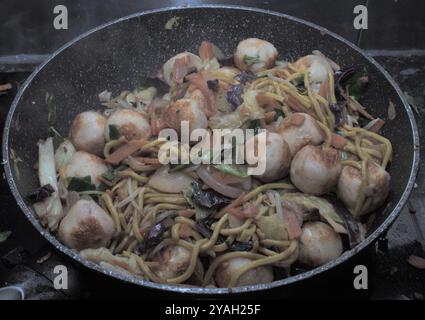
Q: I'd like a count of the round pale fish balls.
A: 15